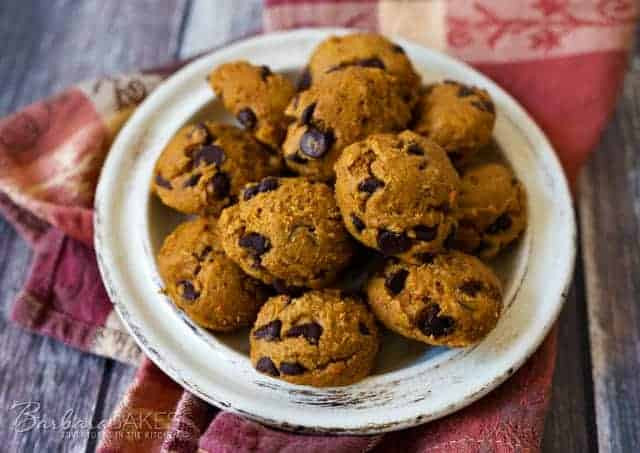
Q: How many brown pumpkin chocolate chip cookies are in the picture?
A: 11